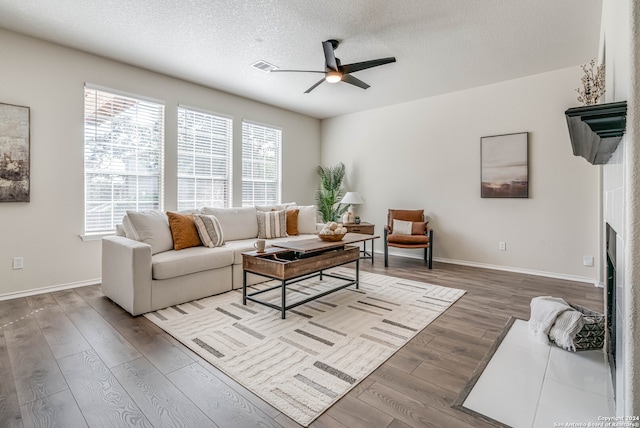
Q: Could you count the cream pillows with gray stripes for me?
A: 2